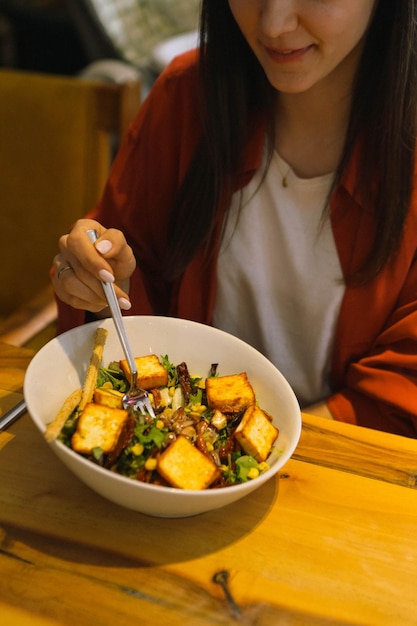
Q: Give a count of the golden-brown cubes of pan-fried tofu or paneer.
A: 6